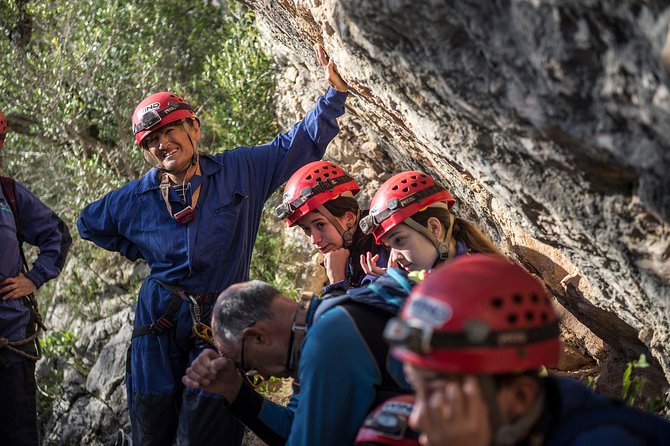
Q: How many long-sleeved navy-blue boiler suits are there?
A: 2